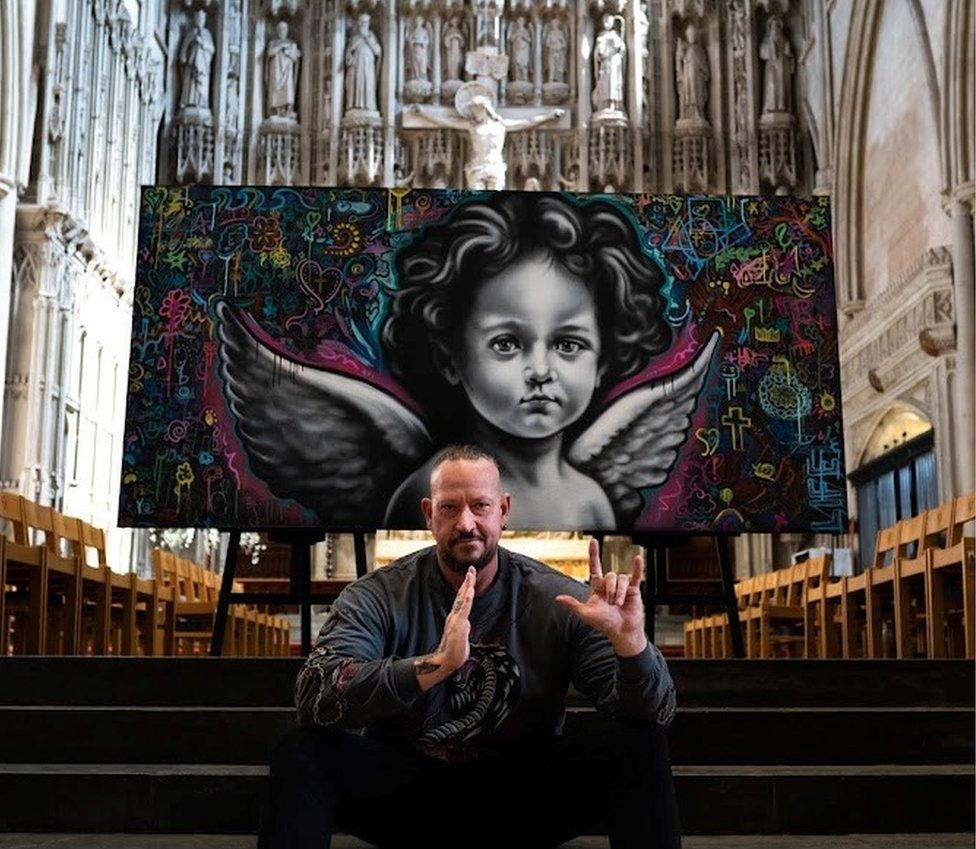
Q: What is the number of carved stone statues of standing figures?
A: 10